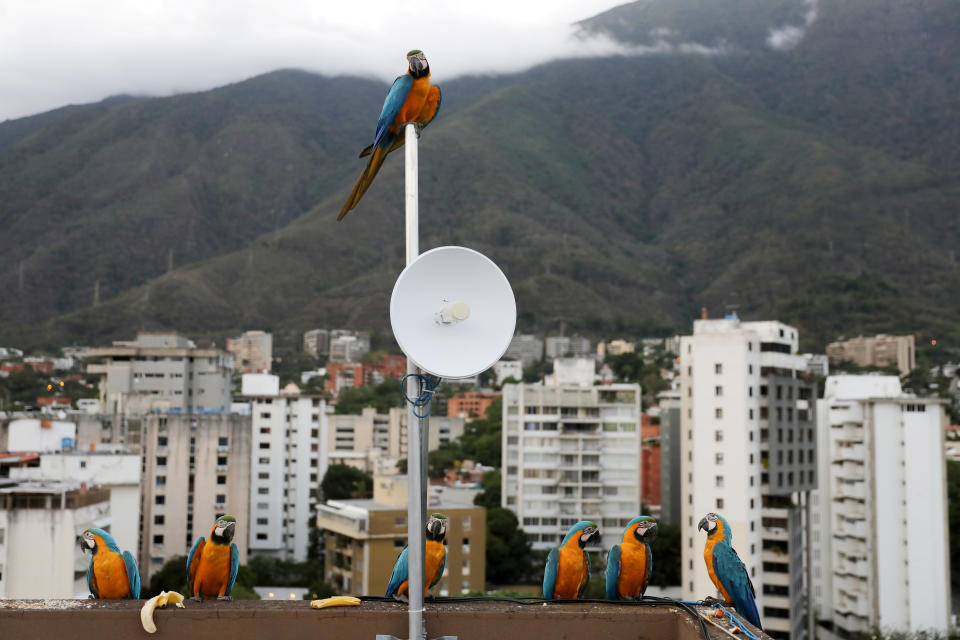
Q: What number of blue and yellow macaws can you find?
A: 7